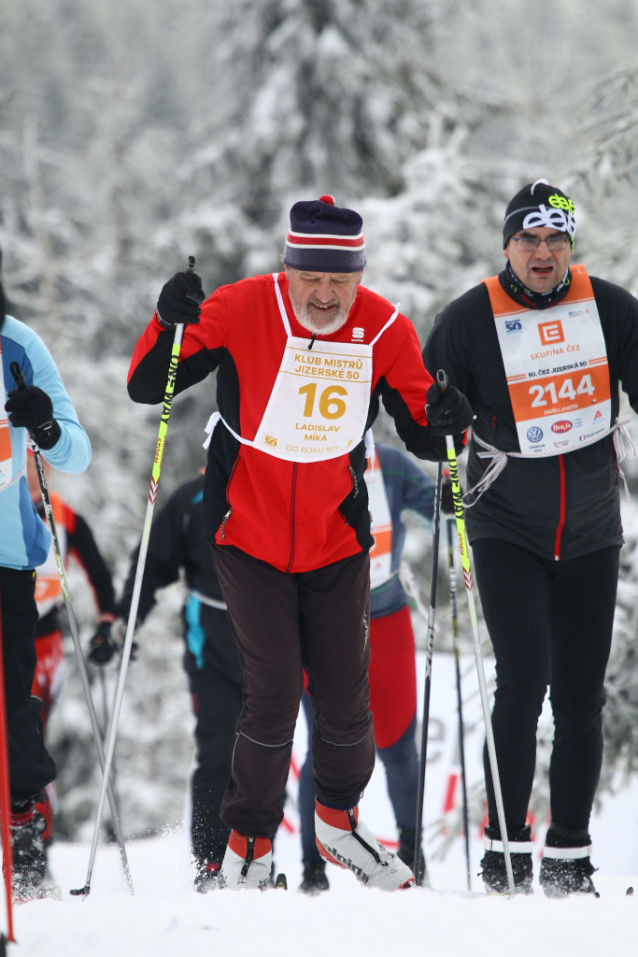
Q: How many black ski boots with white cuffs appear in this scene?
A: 2